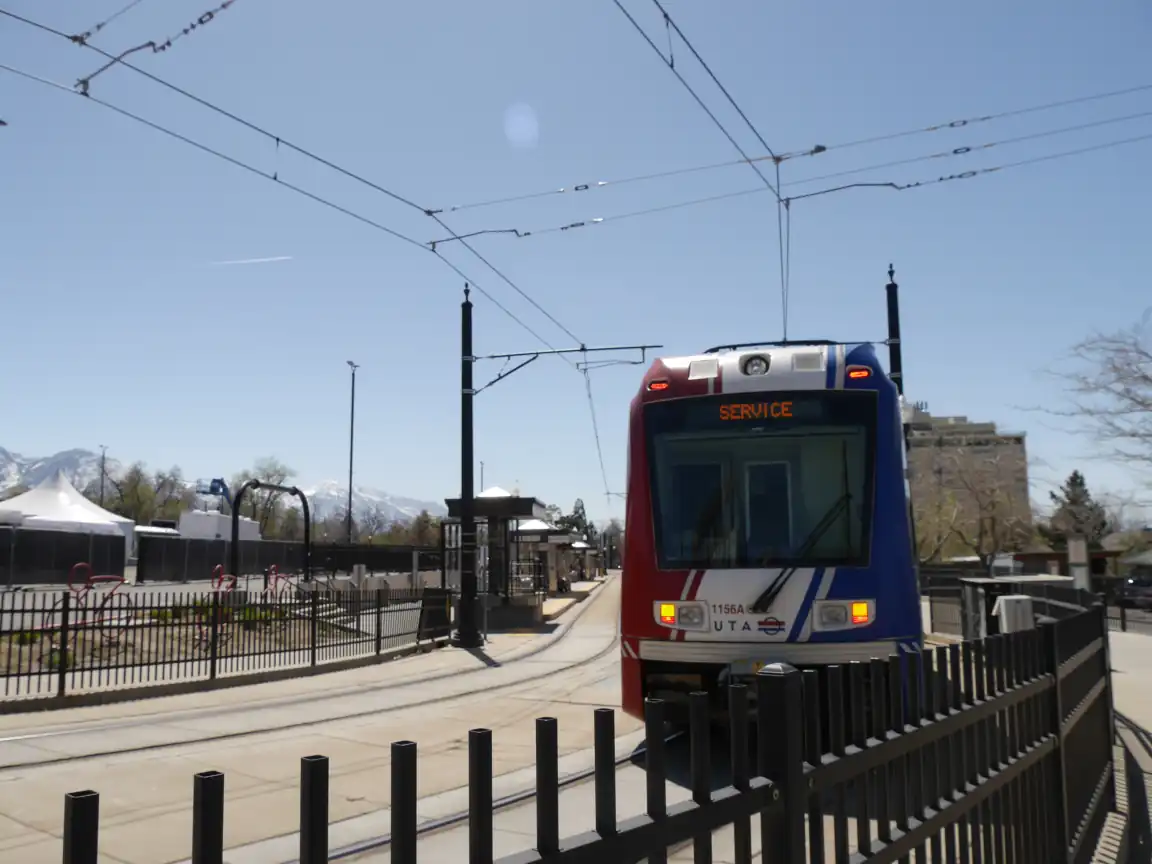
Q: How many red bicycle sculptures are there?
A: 3